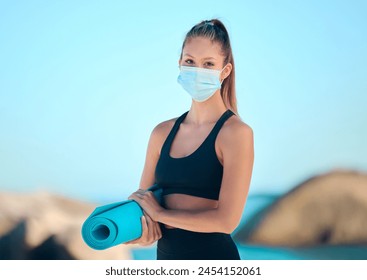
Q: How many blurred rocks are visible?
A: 2